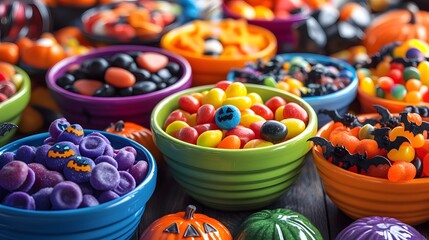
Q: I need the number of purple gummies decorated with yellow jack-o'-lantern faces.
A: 3